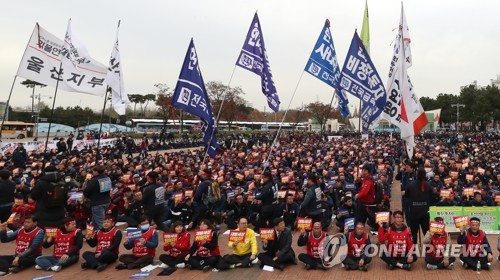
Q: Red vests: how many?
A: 11